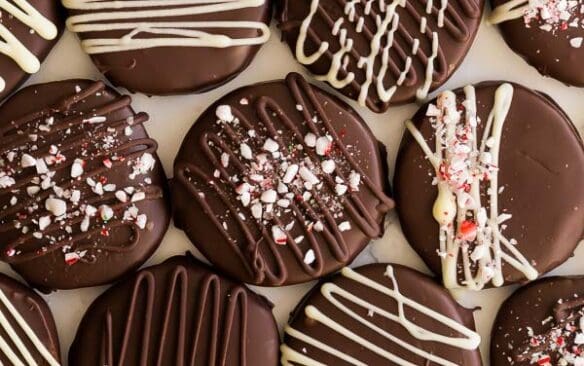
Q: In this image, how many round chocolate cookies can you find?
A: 11